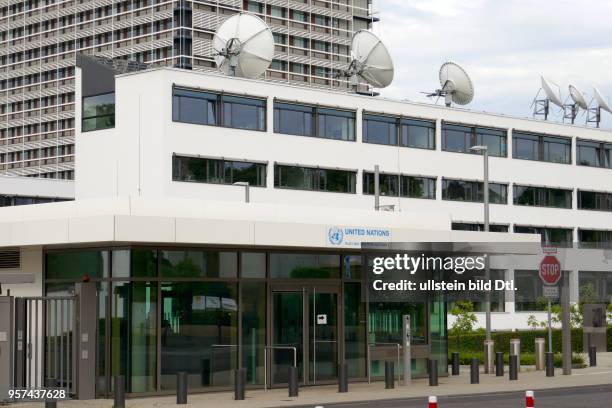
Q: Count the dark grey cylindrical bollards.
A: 14